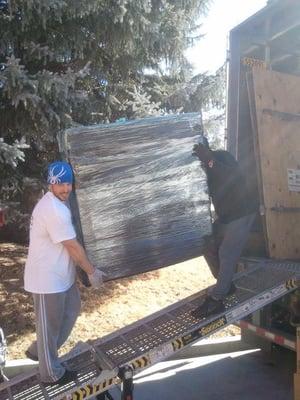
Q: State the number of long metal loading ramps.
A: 1